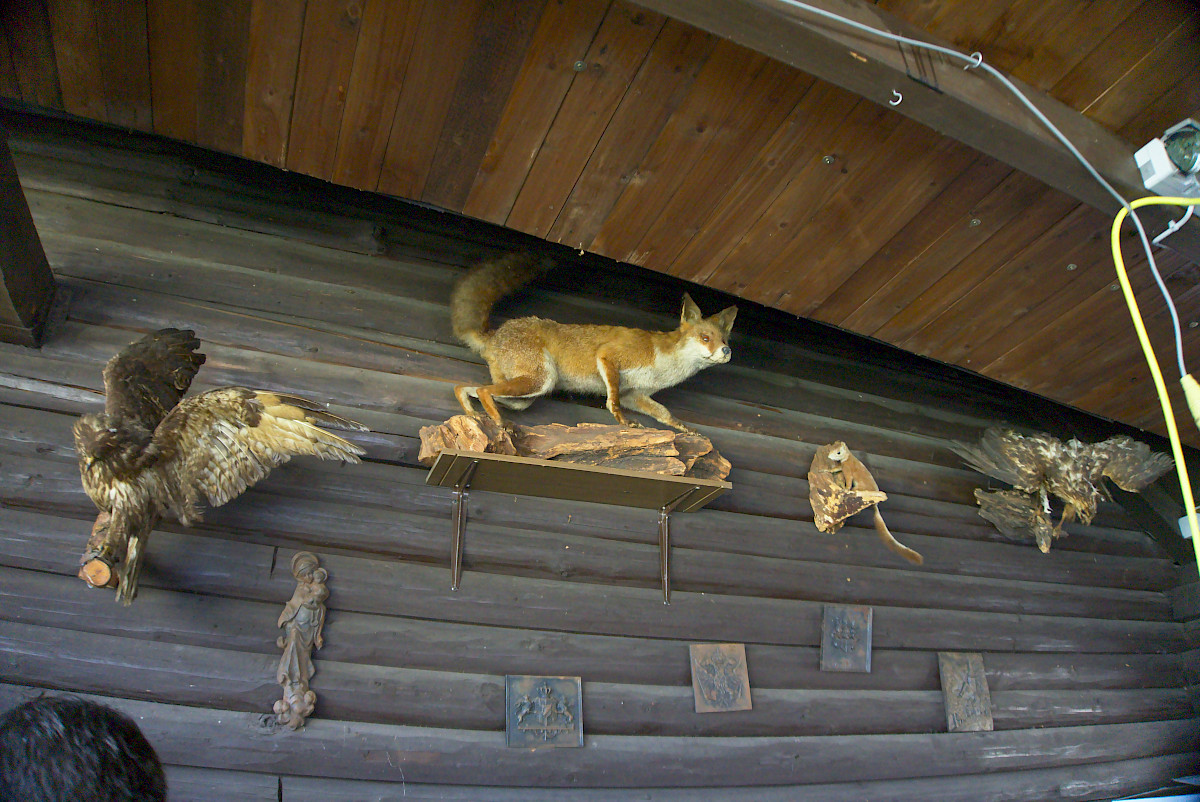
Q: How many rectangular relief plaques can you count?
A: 4